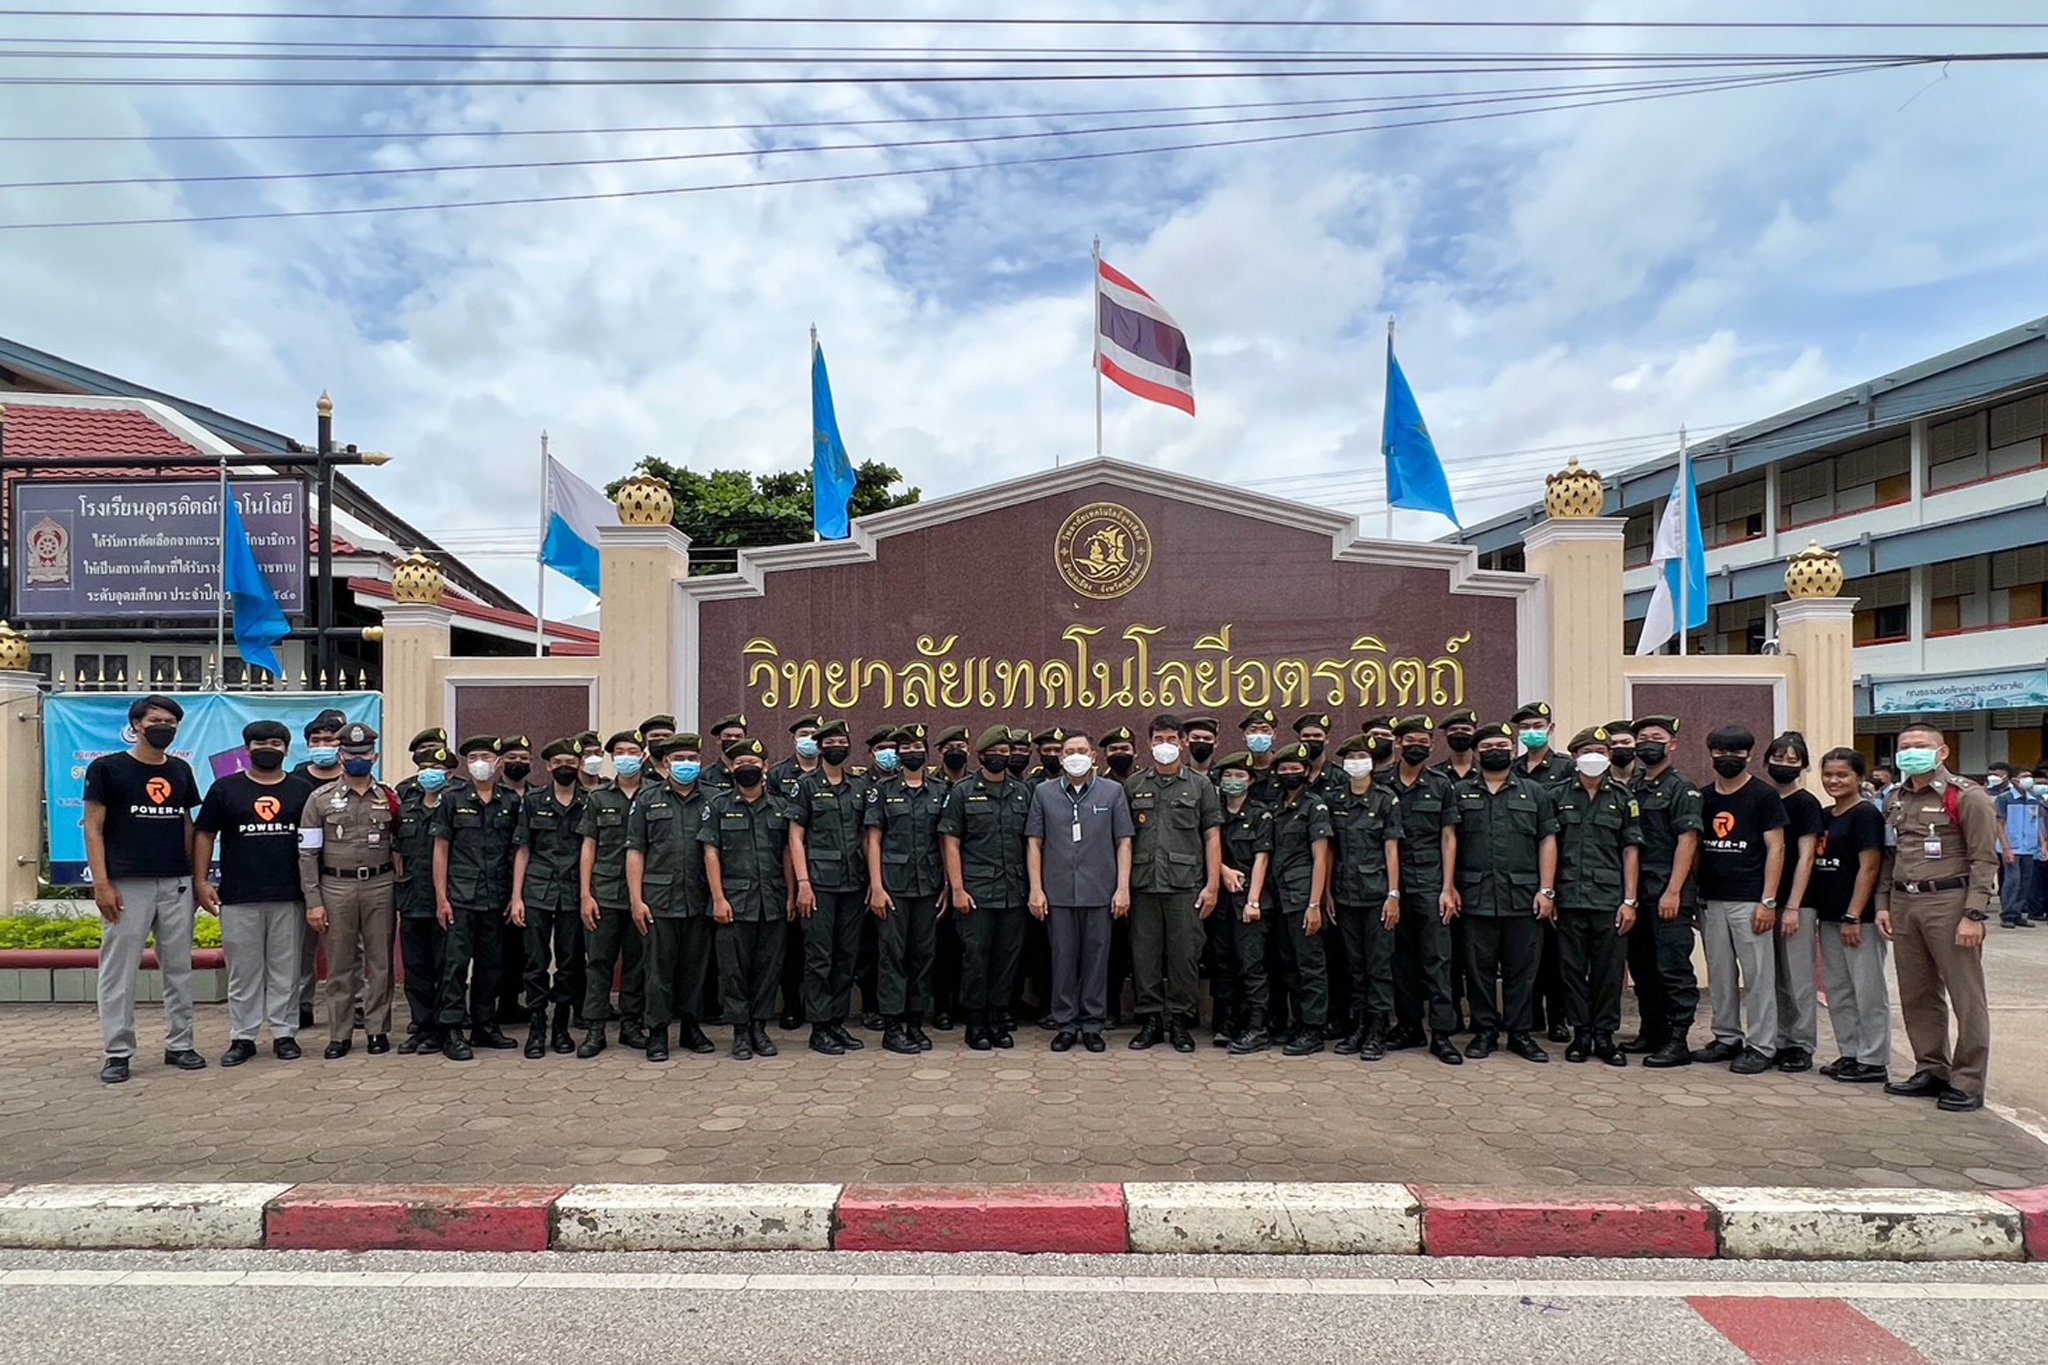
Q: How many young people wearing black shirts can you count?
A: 6